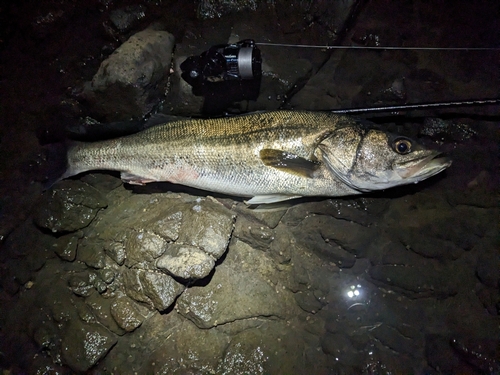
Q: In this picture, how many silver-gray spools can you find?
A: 1